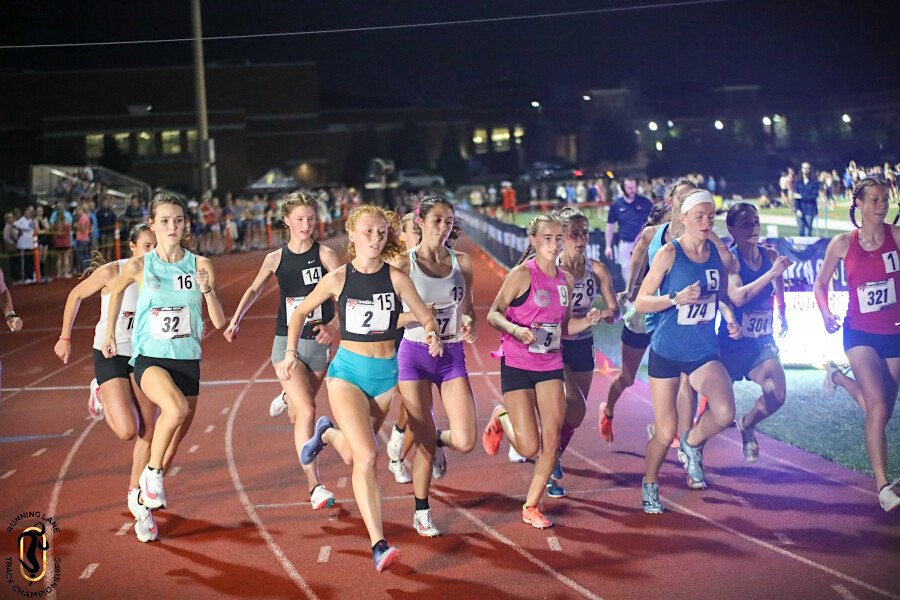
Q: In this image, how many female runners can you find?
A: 13